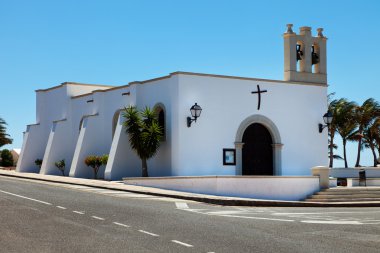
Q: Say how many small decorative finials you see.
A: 2